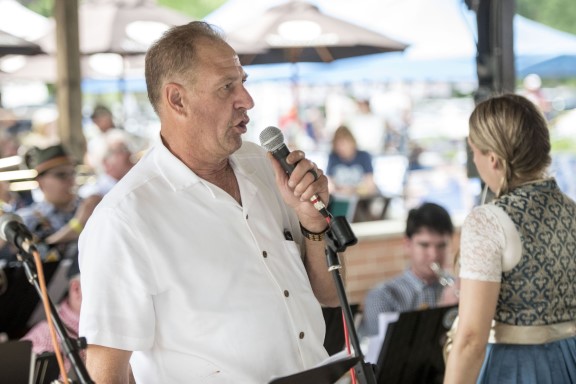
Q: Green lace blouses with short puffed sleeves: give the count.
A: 0